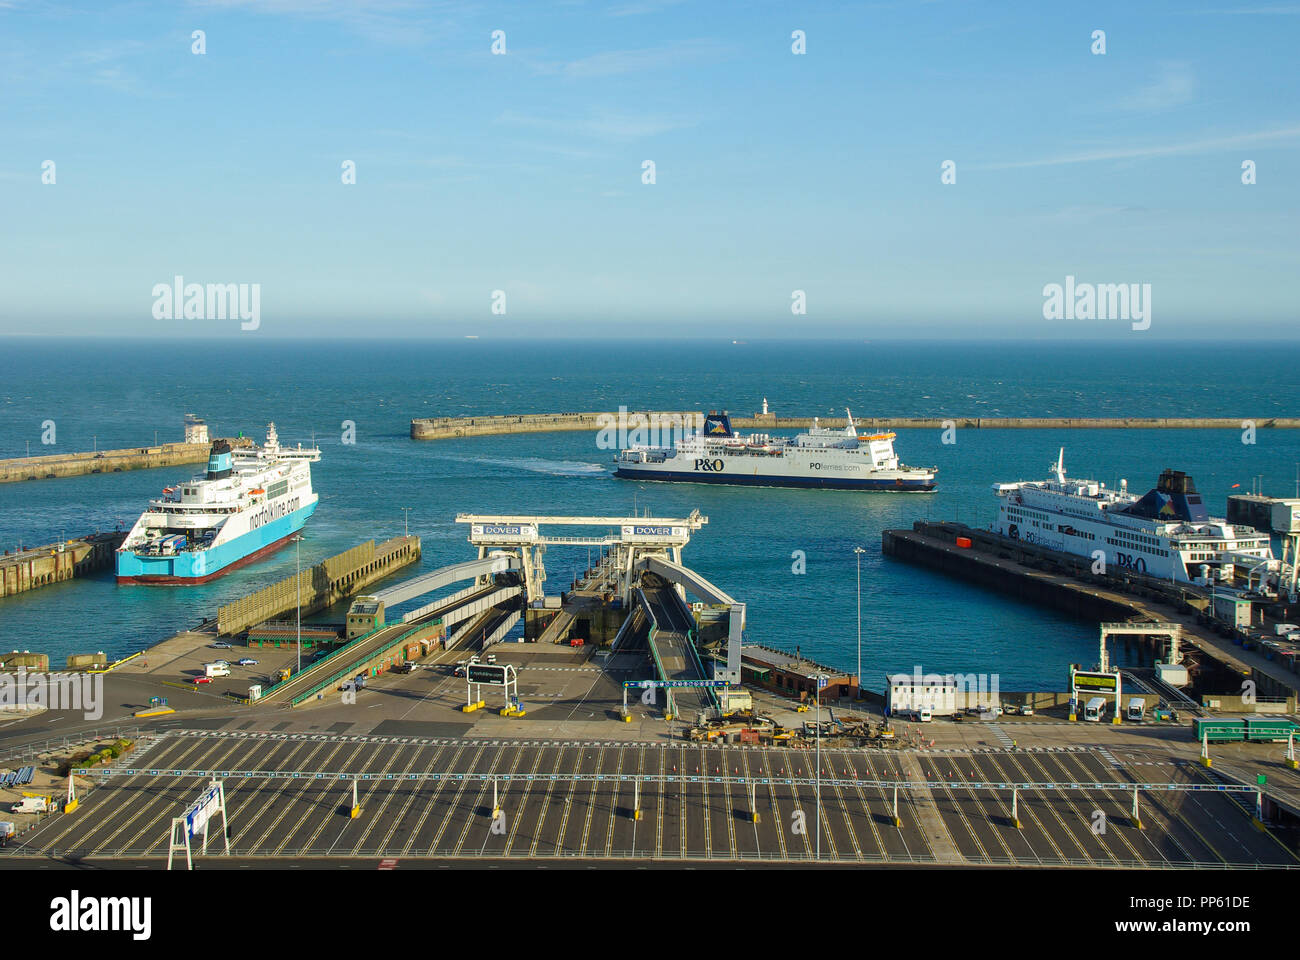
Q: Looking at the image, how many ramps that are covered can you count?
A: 2